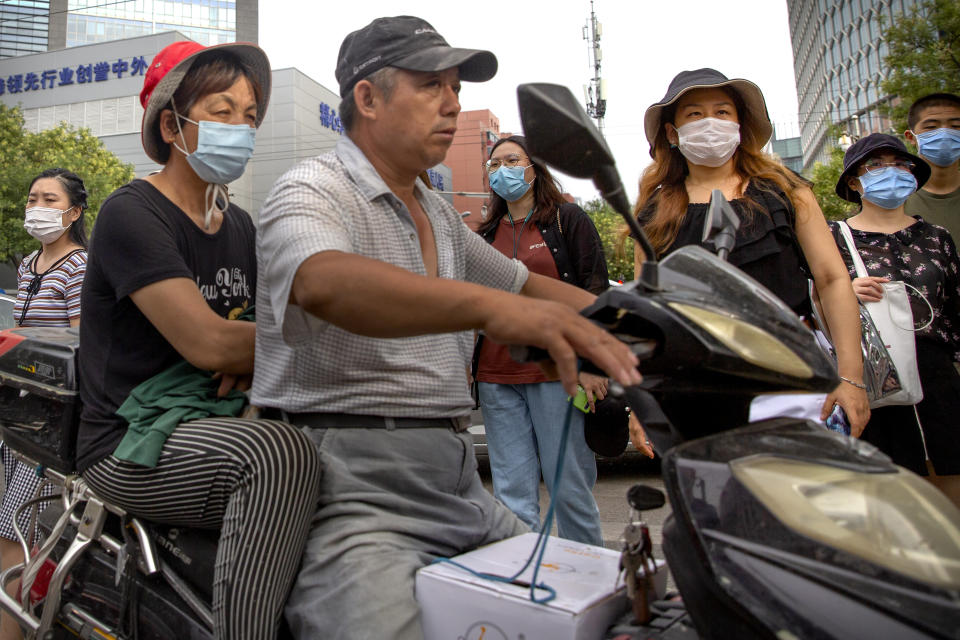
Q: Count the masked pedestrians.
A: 5